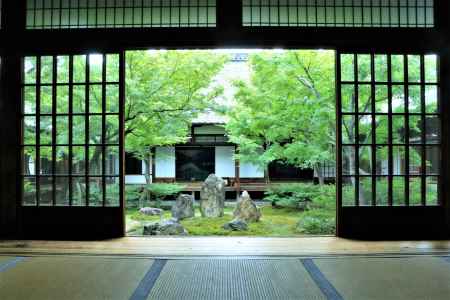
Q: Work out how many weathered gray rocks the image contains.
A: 6